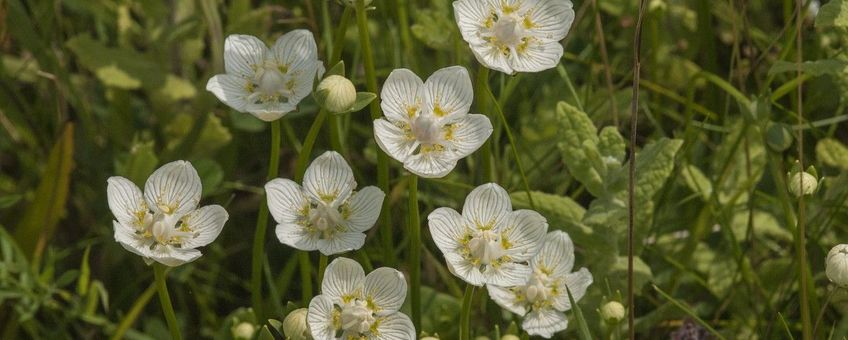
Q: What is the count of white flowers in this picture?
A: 8